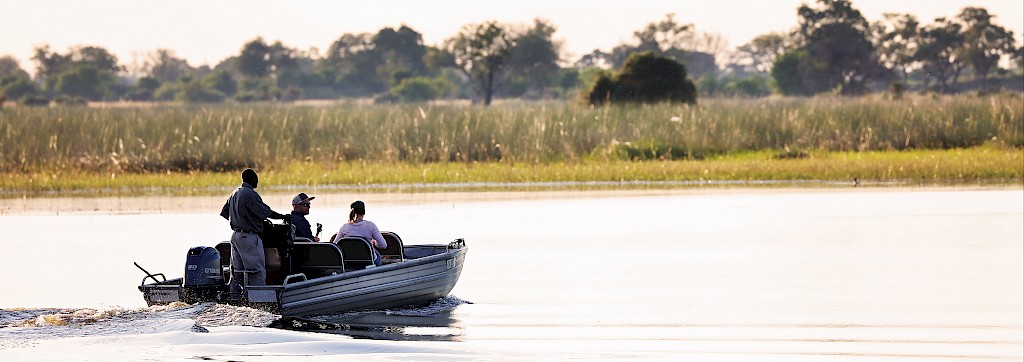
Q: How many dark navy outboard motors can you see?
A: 1